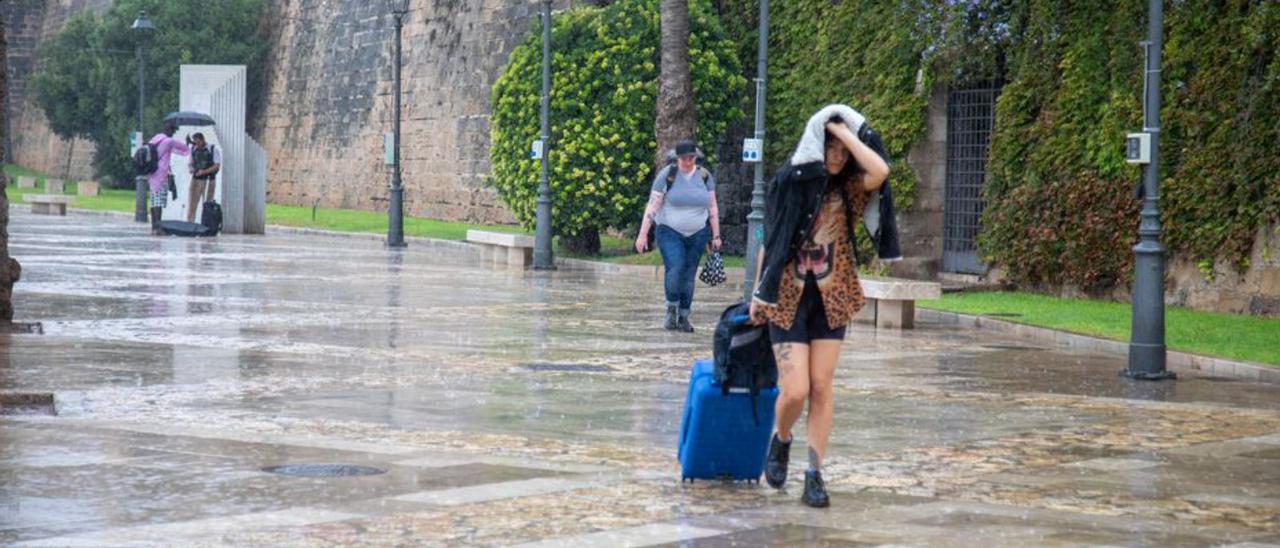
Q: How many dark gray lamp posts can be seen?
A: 5